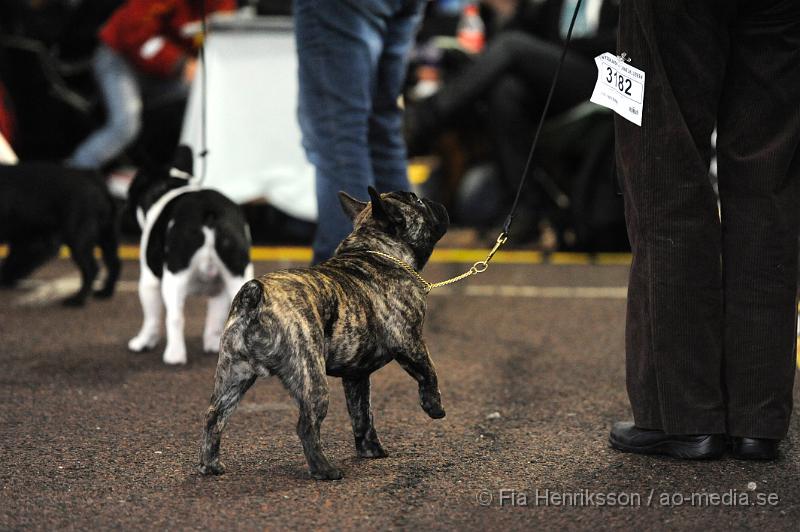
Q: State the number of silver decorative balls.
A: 0